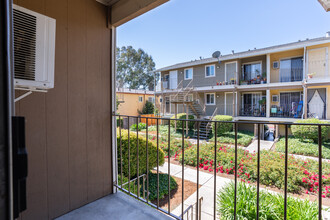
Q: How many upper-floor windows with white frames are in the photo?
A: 2